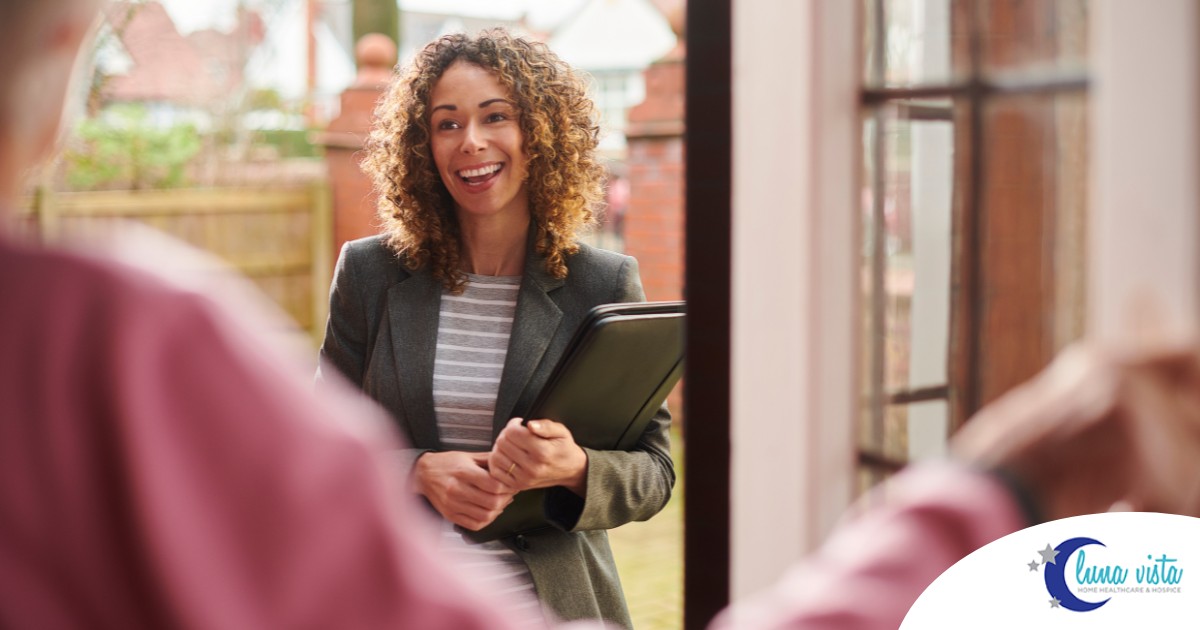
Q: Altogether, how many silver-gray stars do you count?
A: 3